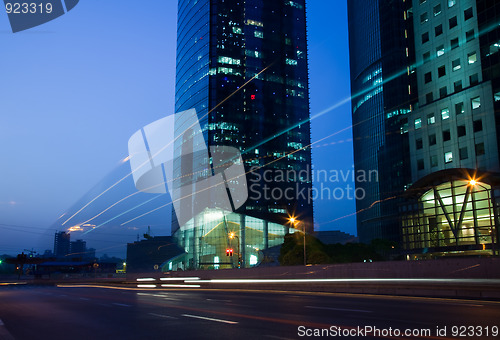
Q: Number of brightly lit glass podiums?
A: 2